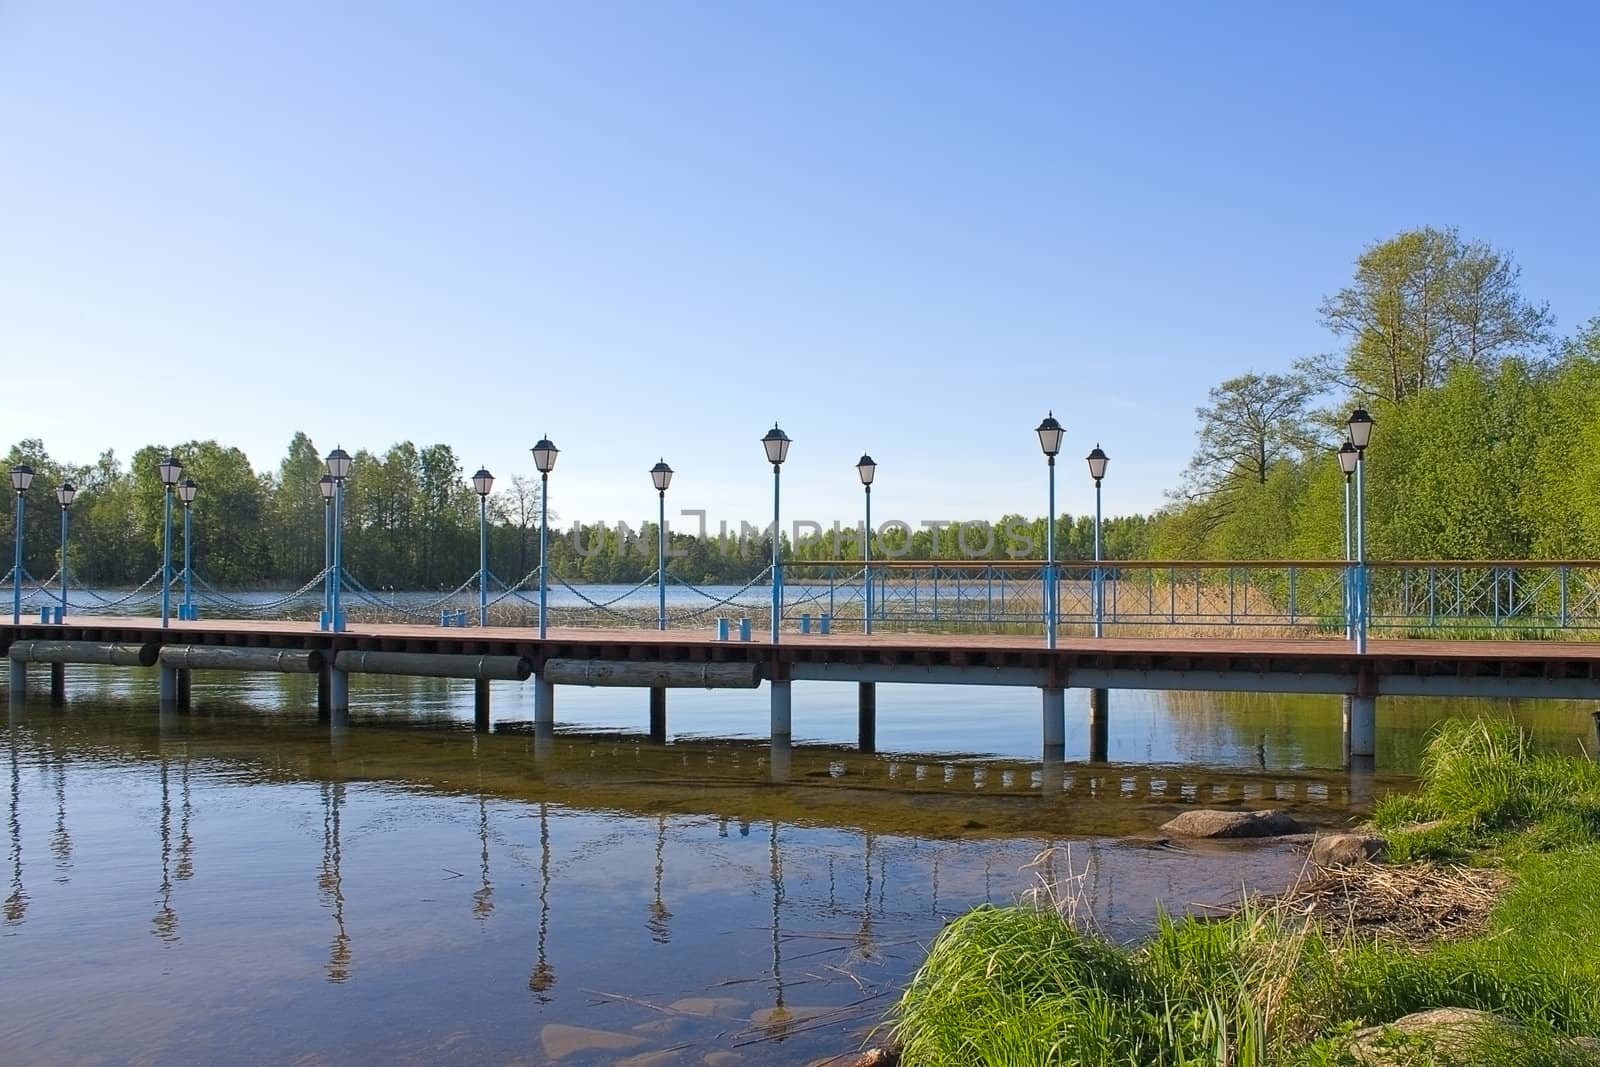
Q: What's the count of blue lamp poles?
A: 15